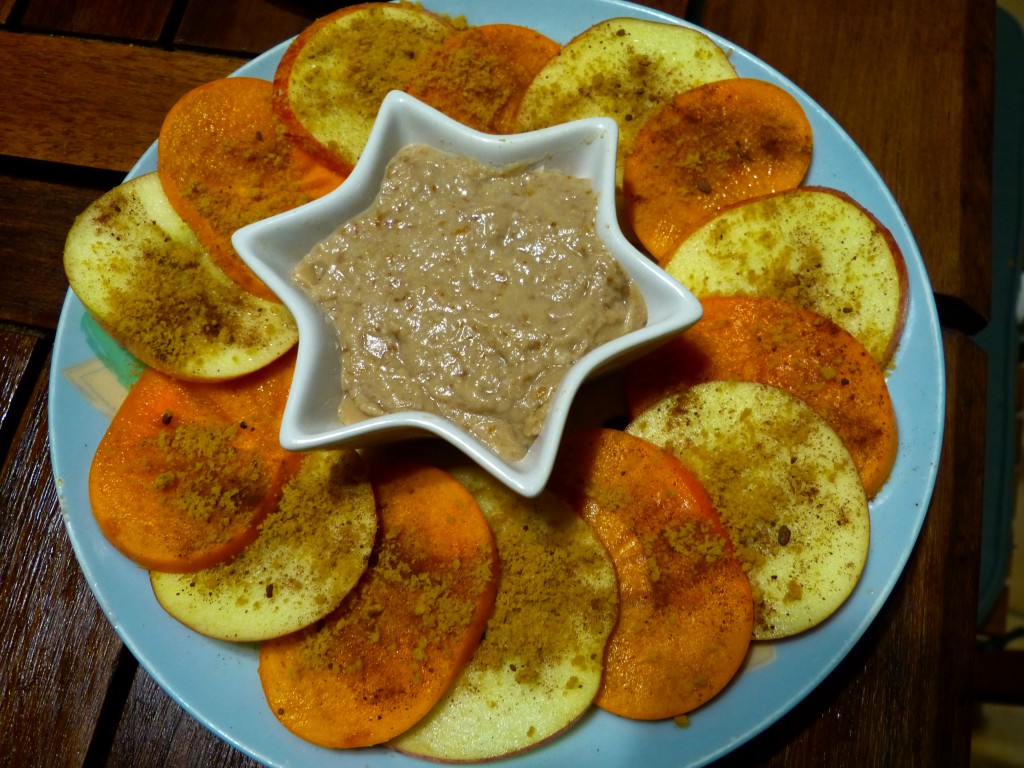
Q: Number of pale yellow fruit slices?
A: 7